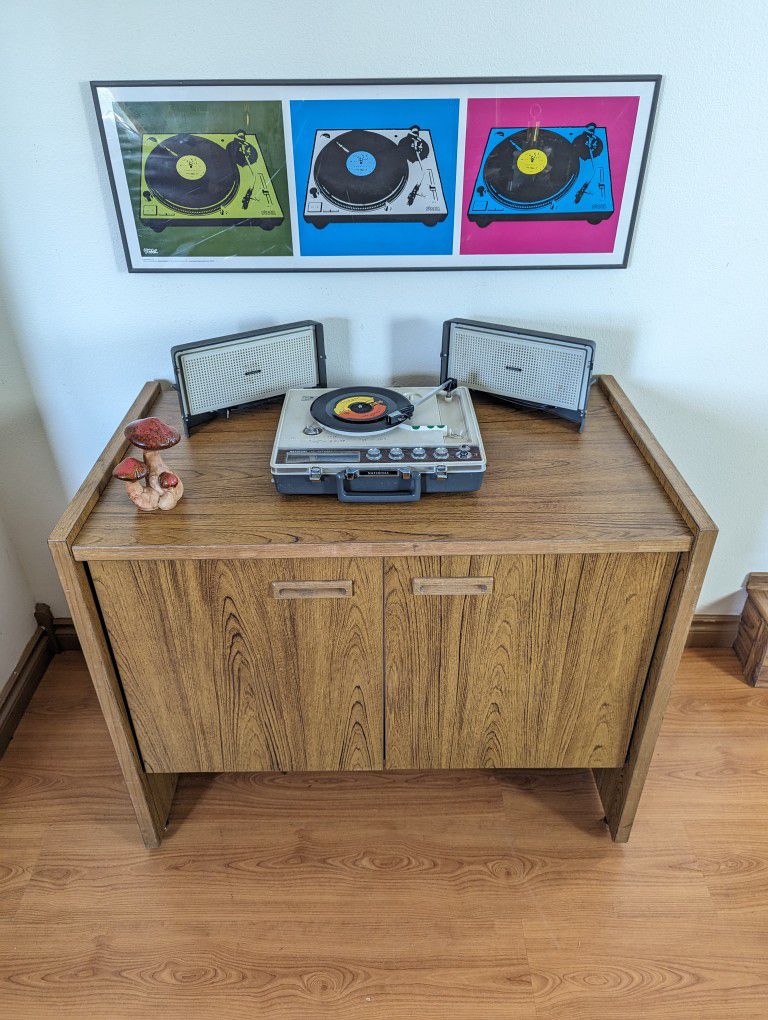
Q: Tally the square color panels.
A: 3